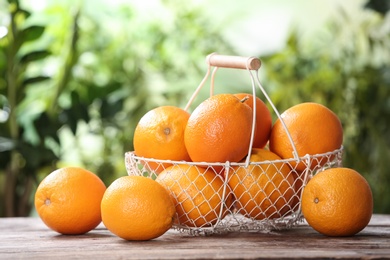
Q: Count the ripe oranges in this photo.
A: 9